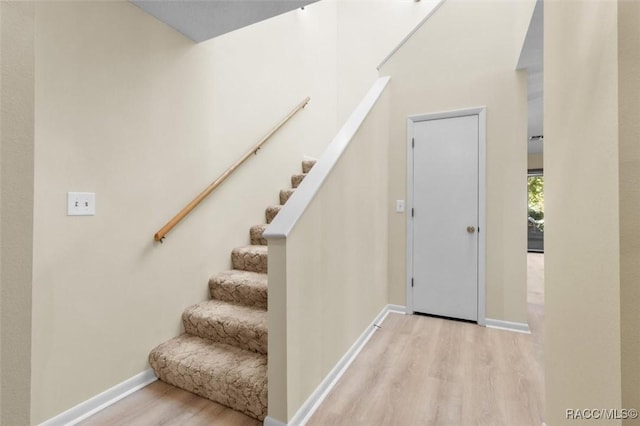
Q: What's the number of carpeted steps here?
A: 9